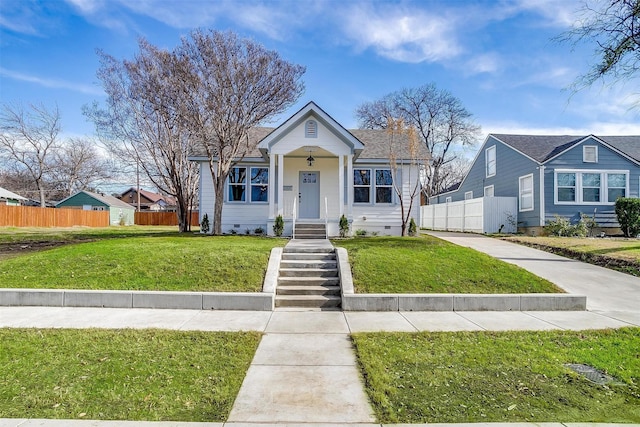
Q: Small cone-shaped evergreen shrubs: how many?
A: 4